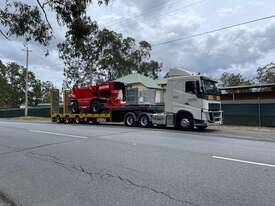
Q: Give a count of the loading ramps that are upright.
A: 2